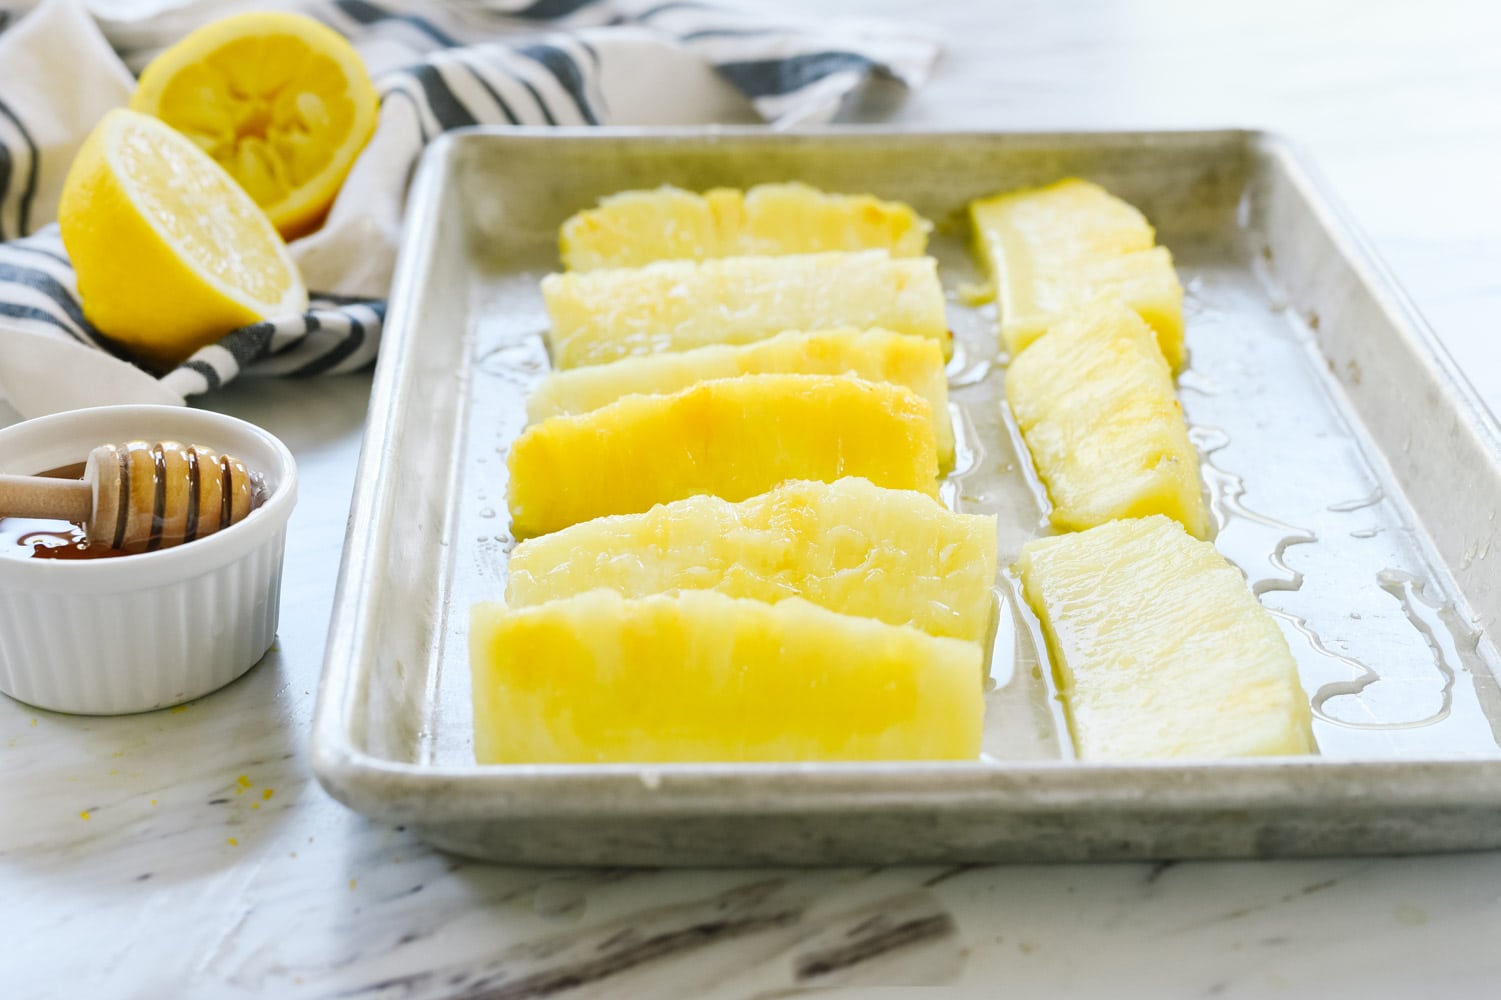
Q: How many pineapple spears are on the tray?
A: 9